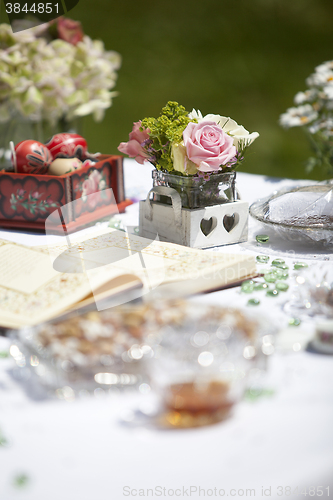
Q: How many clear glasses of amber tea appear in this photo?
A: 1